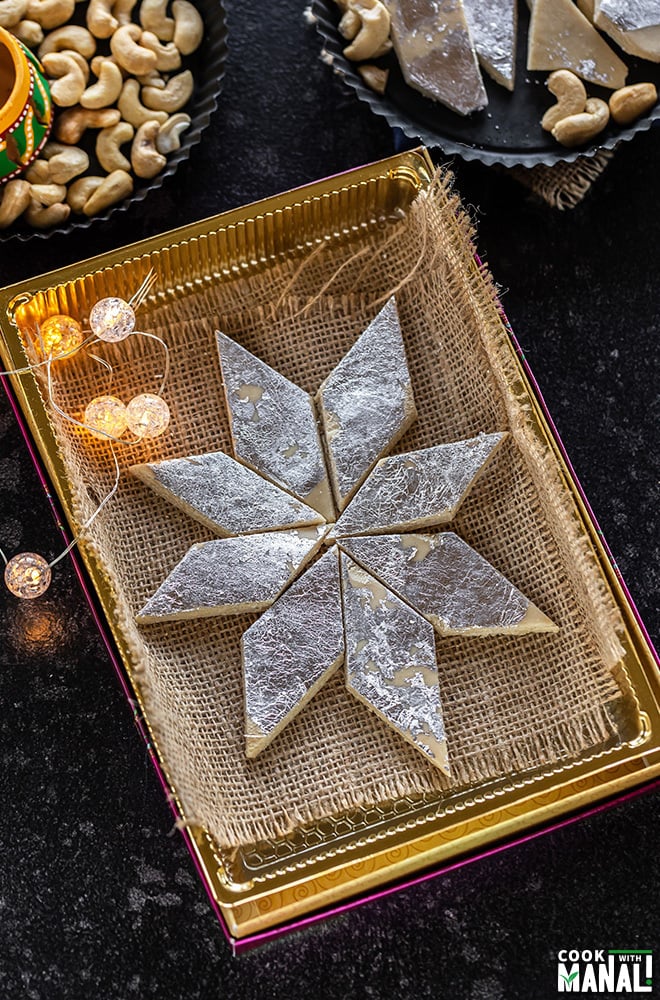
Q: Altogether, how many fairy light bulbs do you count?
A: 5